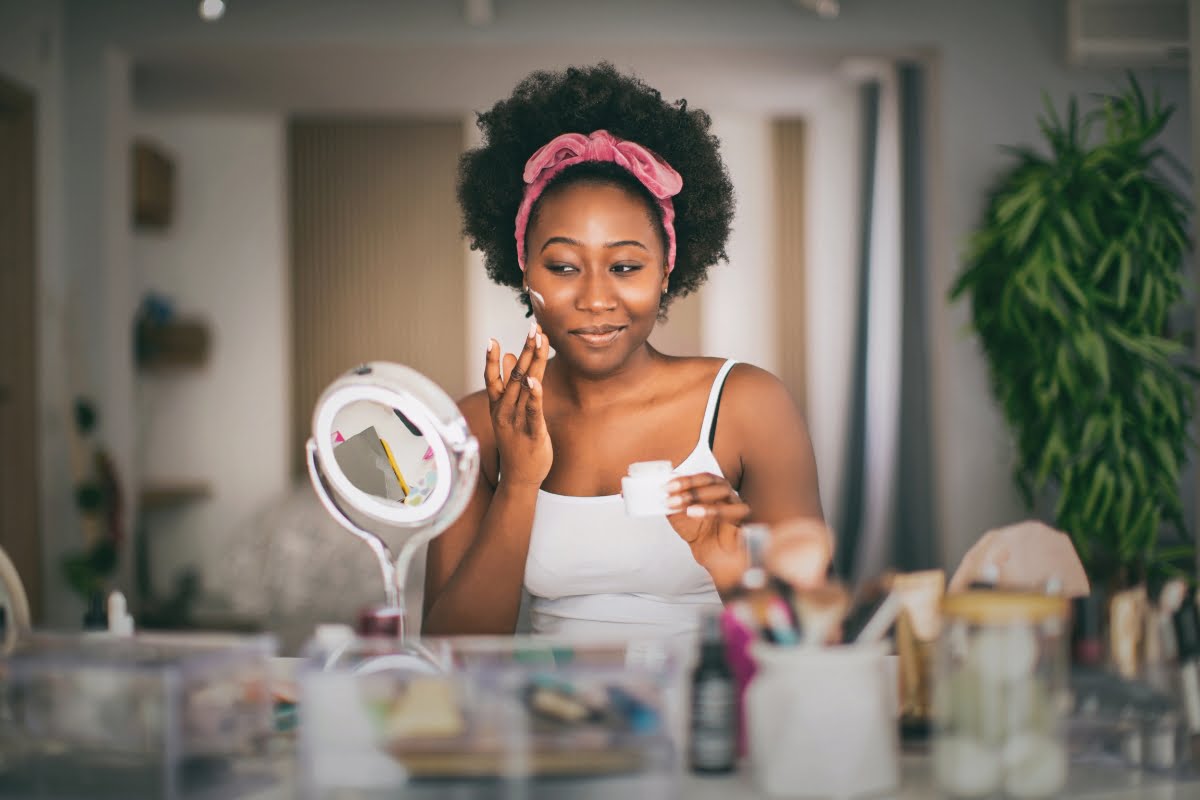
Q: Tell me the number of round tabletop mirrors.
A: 1